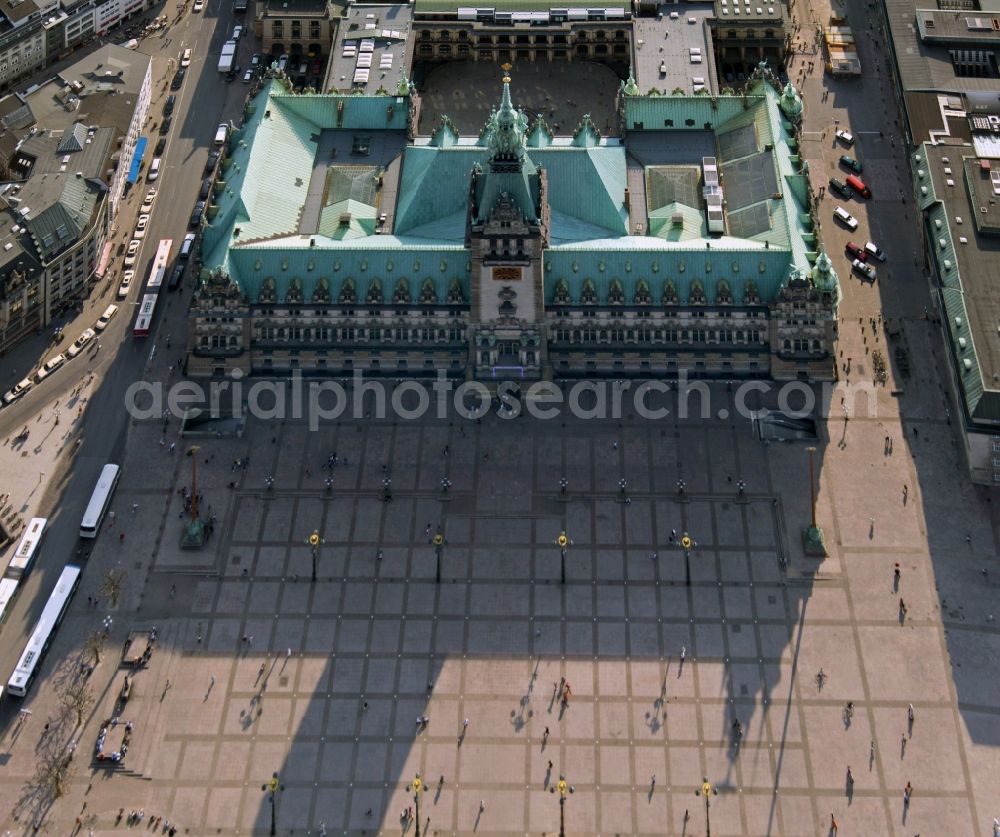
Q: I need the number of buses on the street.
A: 4